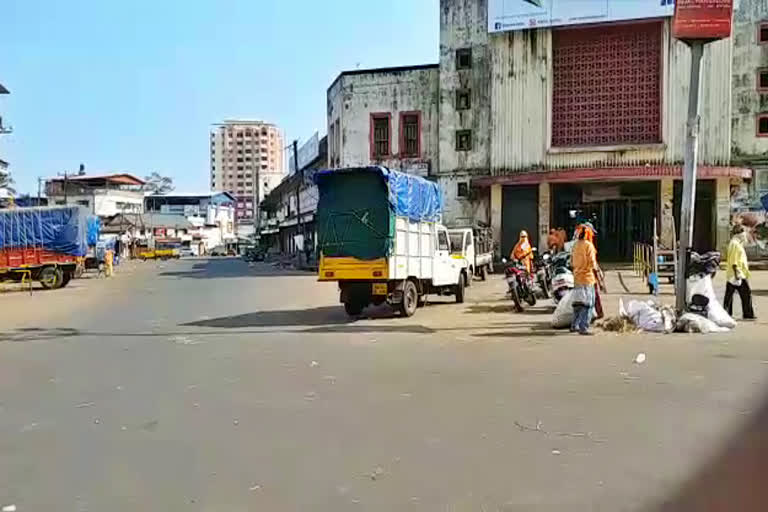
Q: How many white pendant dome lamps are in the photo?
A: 0